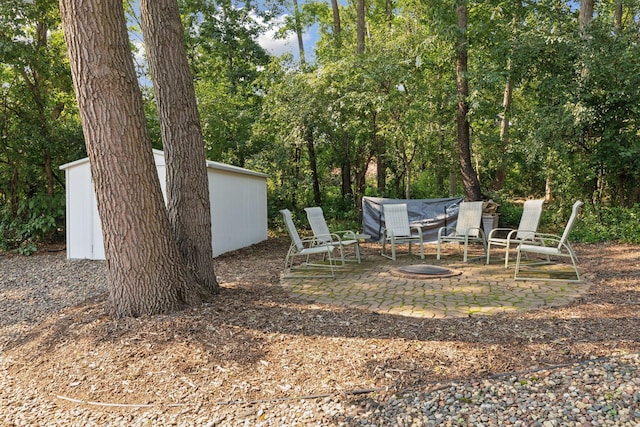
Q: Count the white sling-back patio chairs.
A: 6